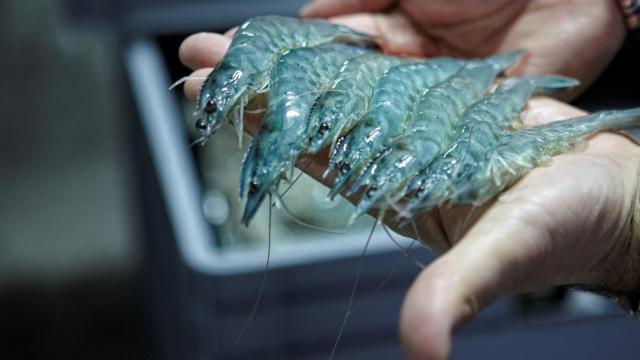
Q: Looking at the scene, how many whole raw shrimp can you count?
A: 7